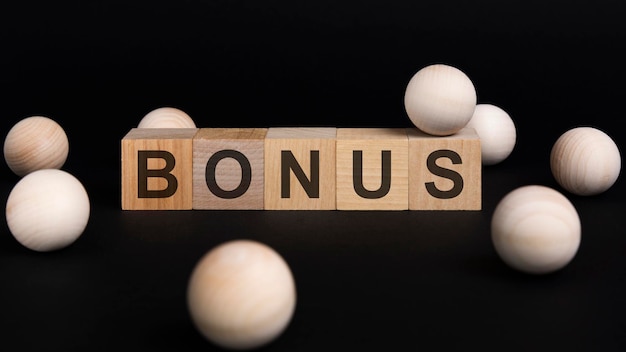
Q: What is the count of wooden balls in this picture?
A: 8